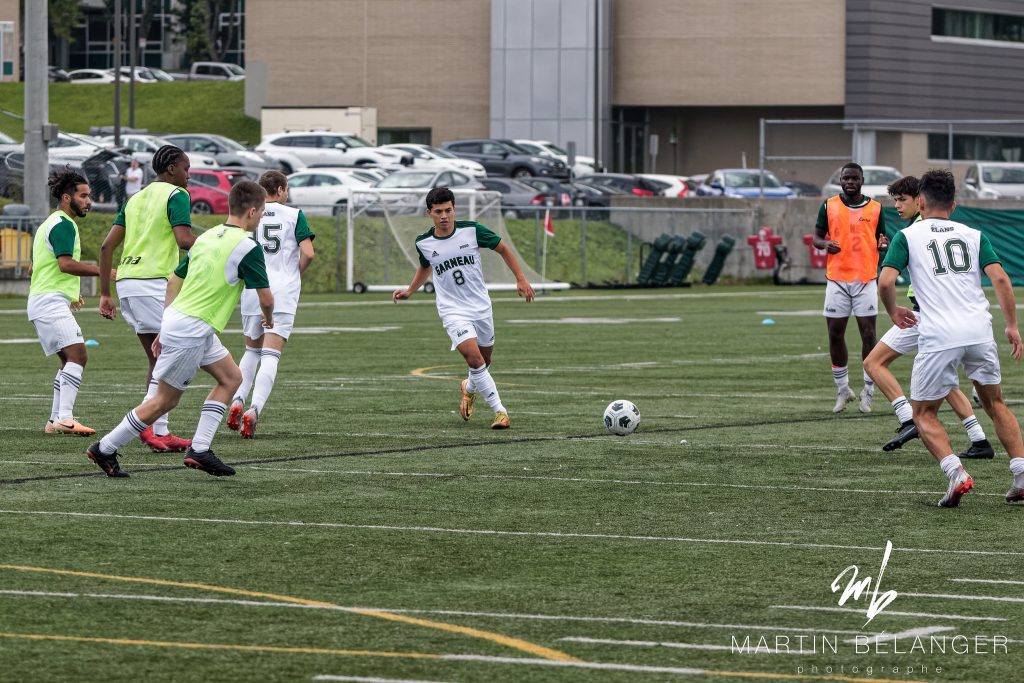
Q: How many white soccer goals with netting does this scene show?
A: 1